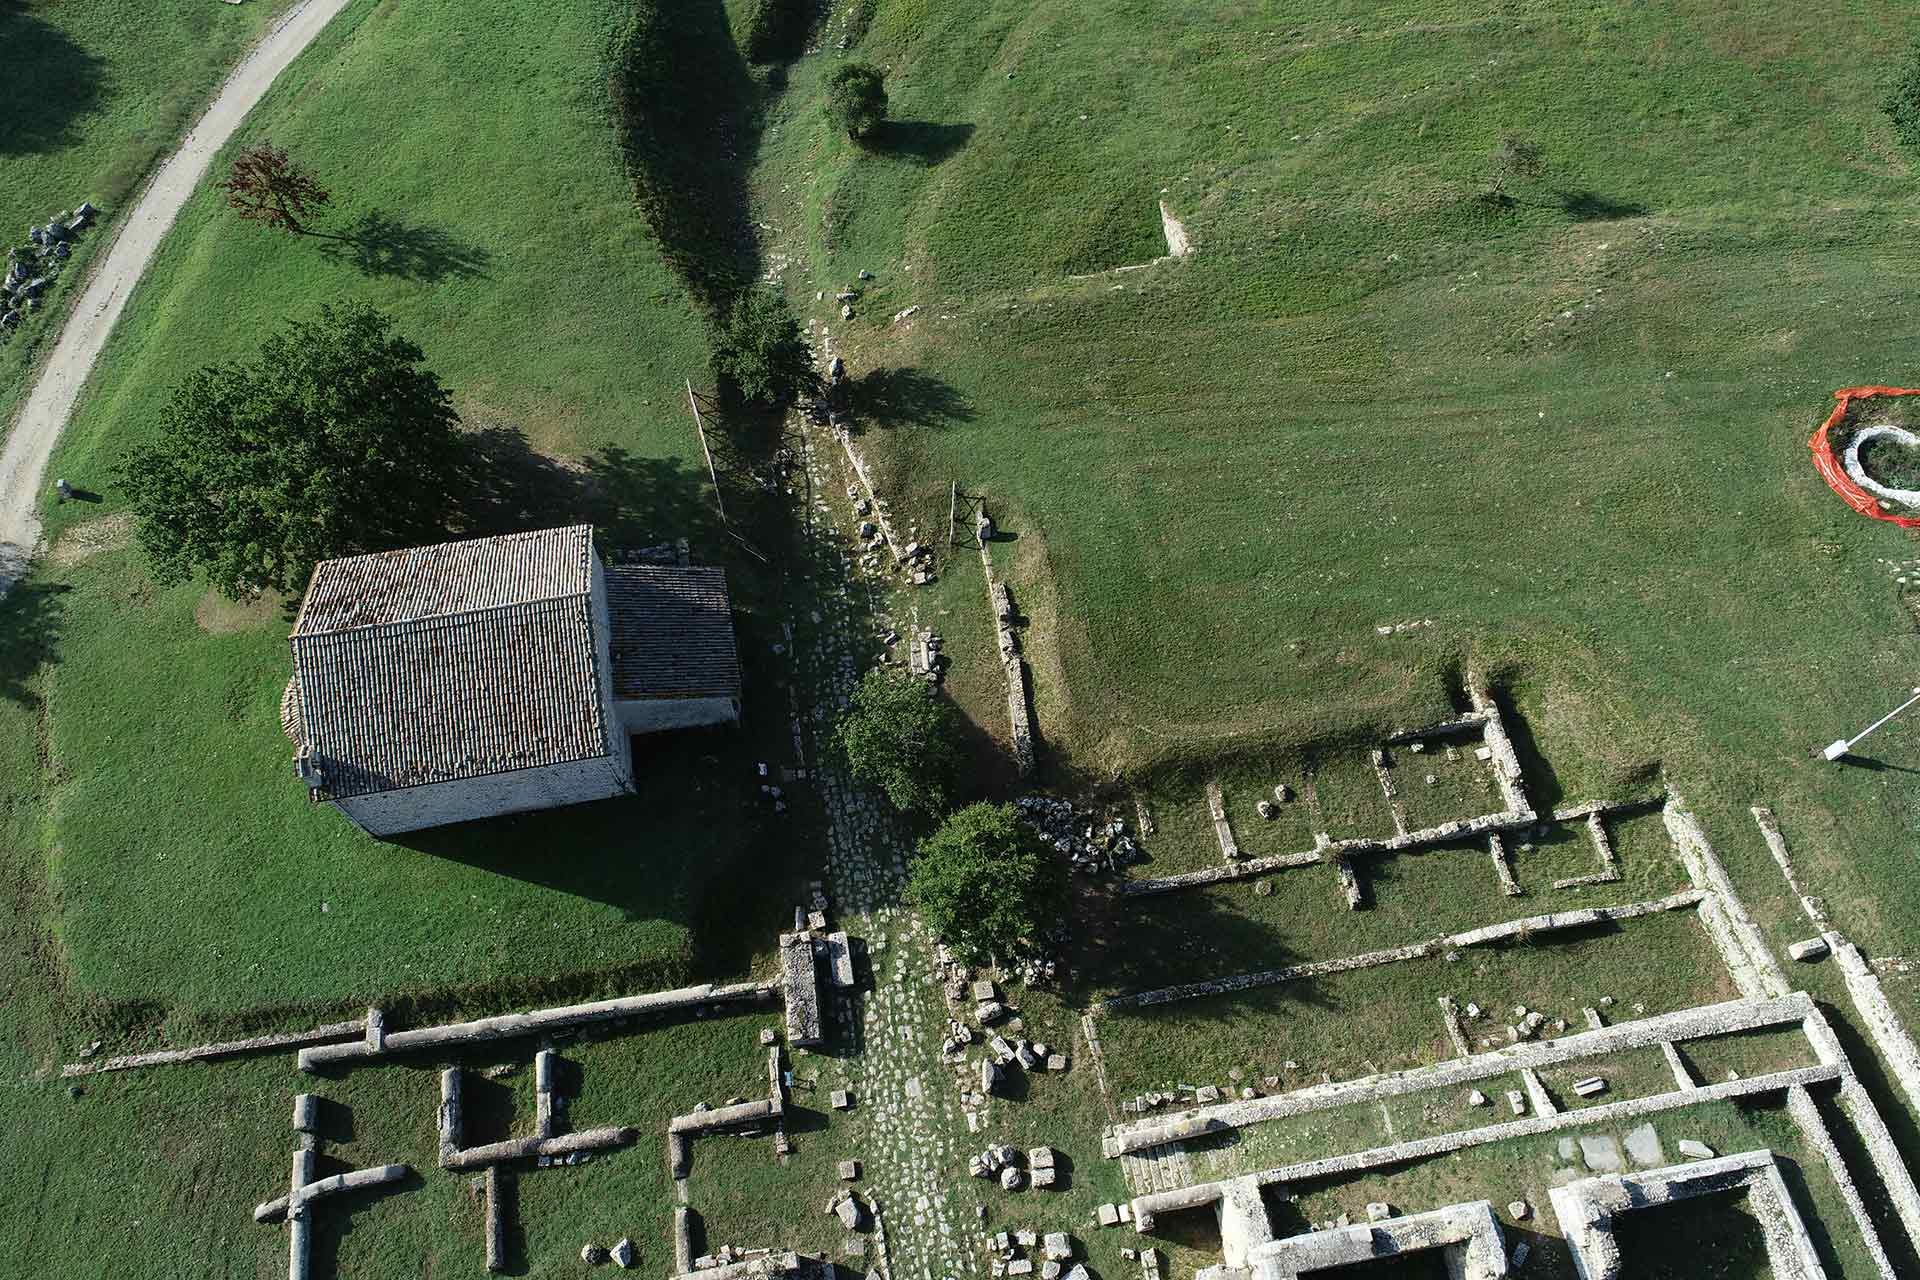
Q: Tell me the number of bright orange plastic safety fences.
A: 1